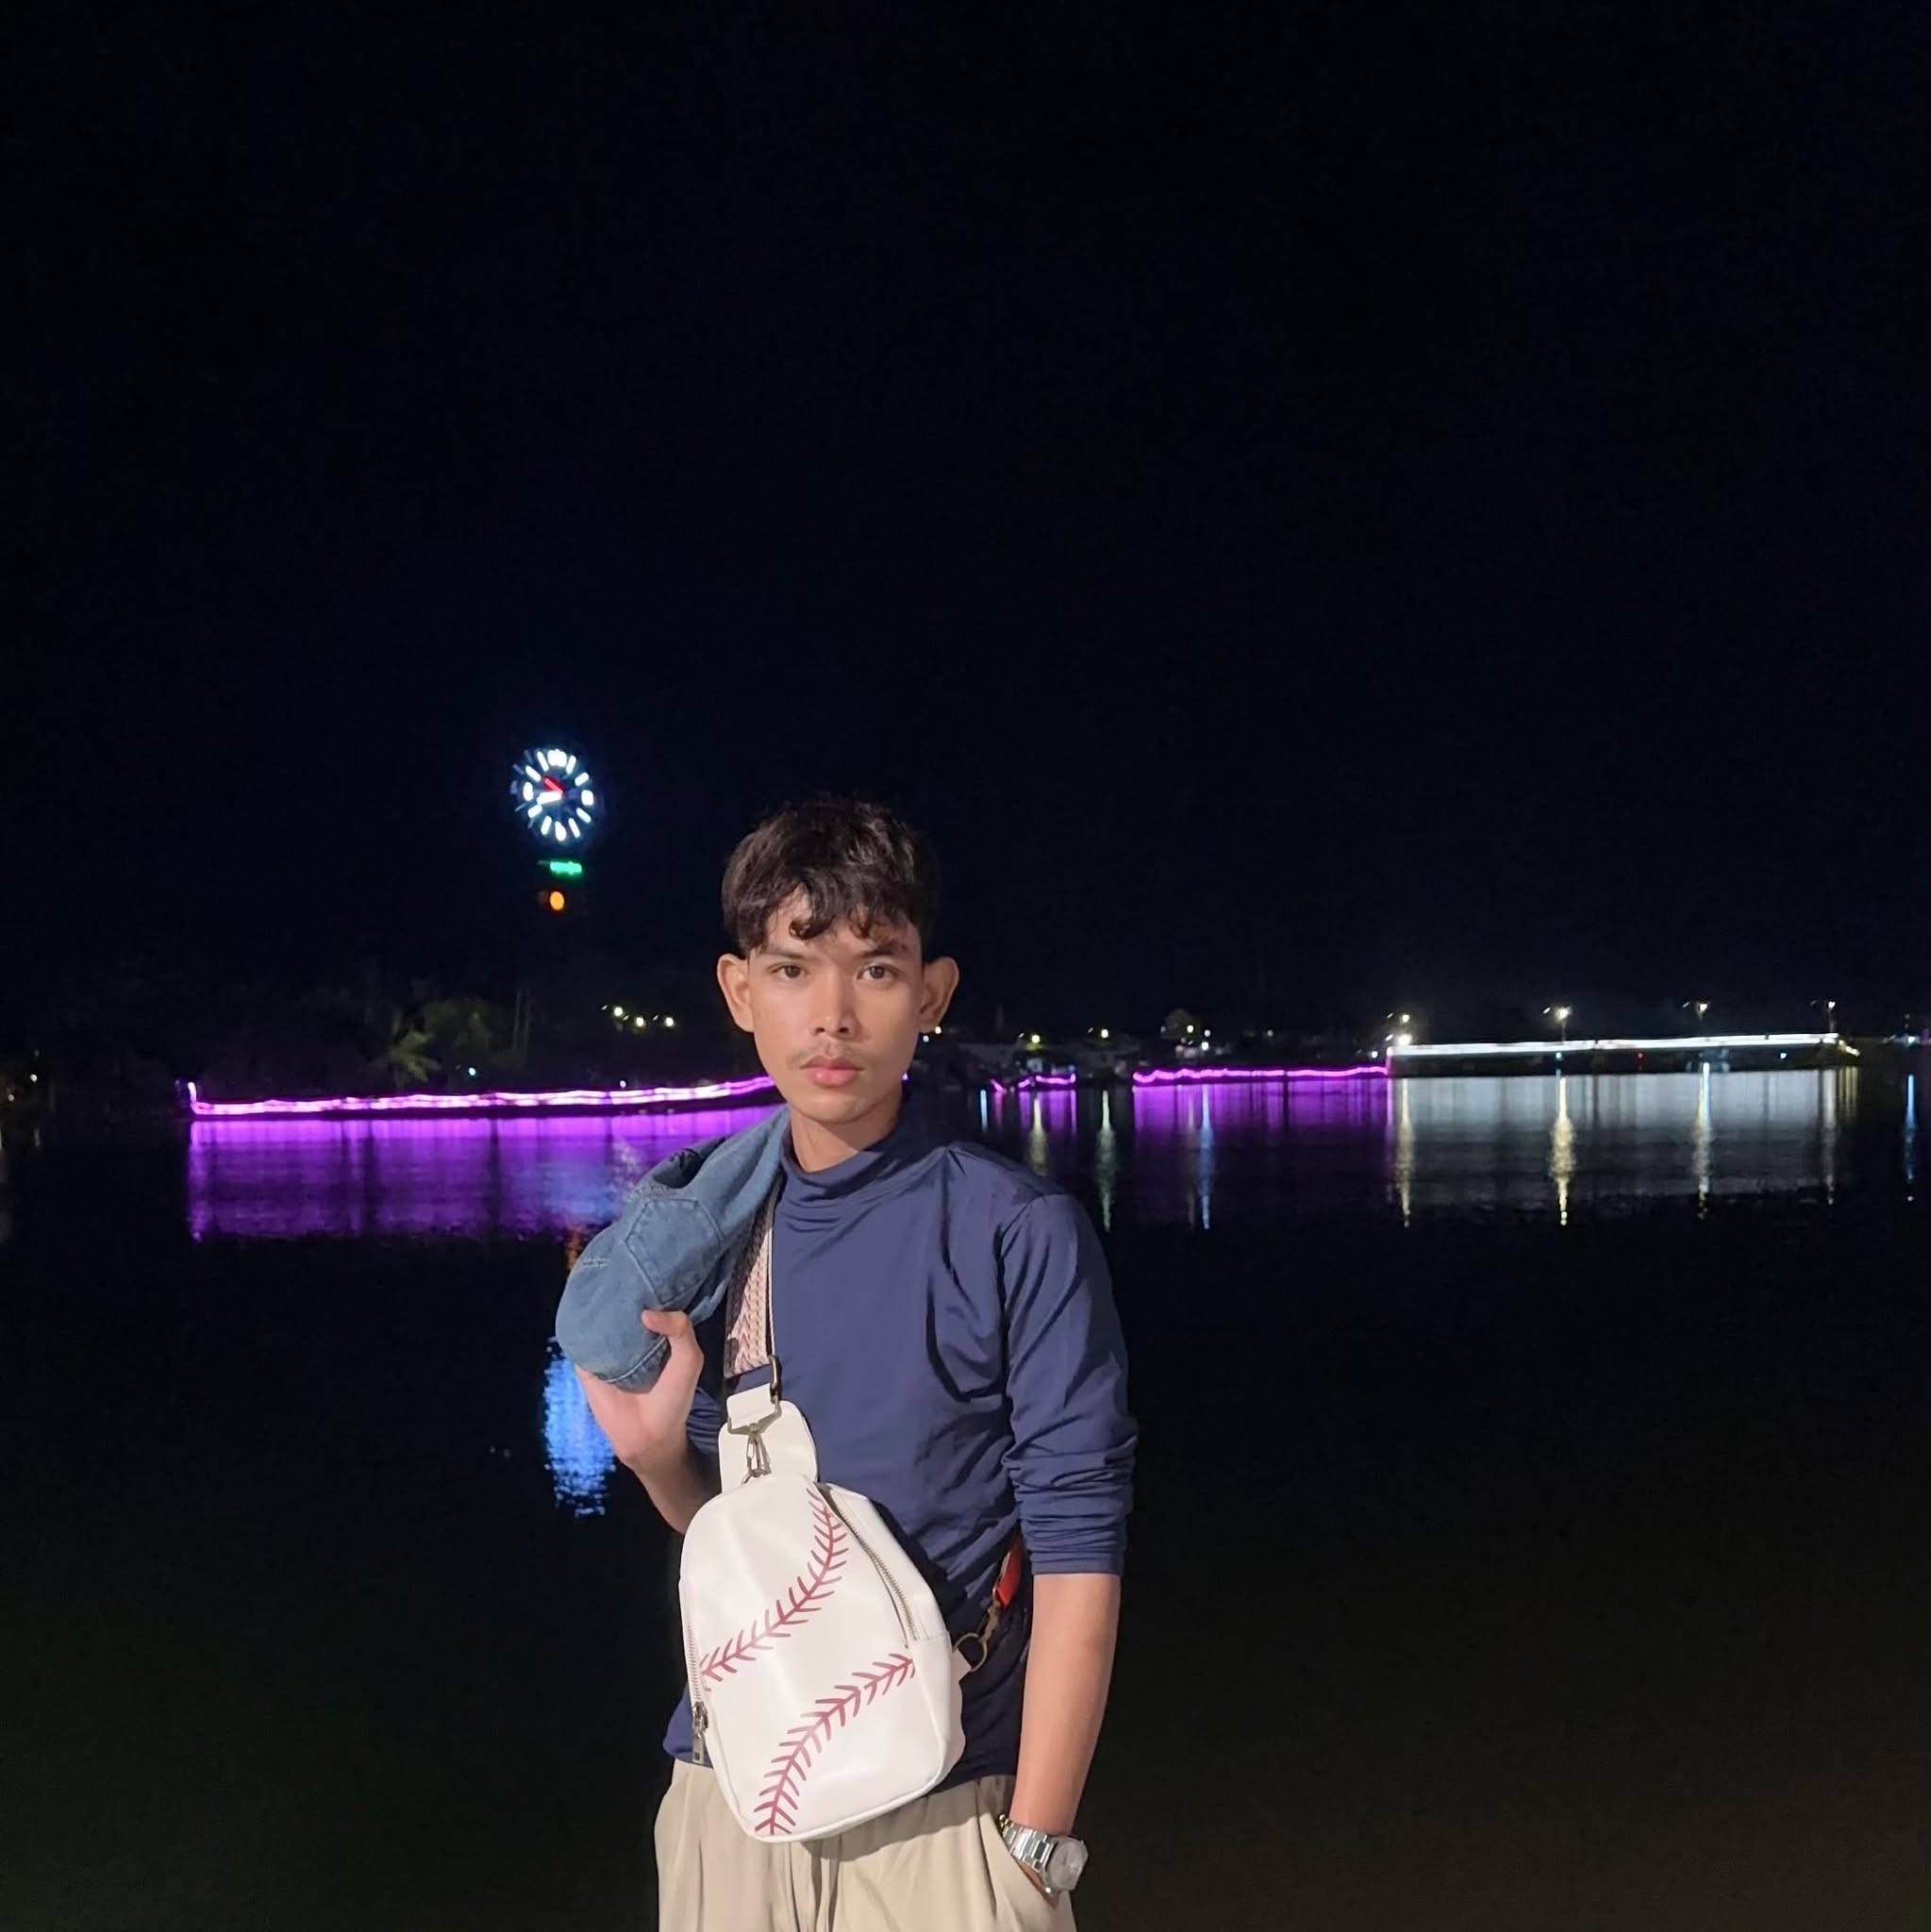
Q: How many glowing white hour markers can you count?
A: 12